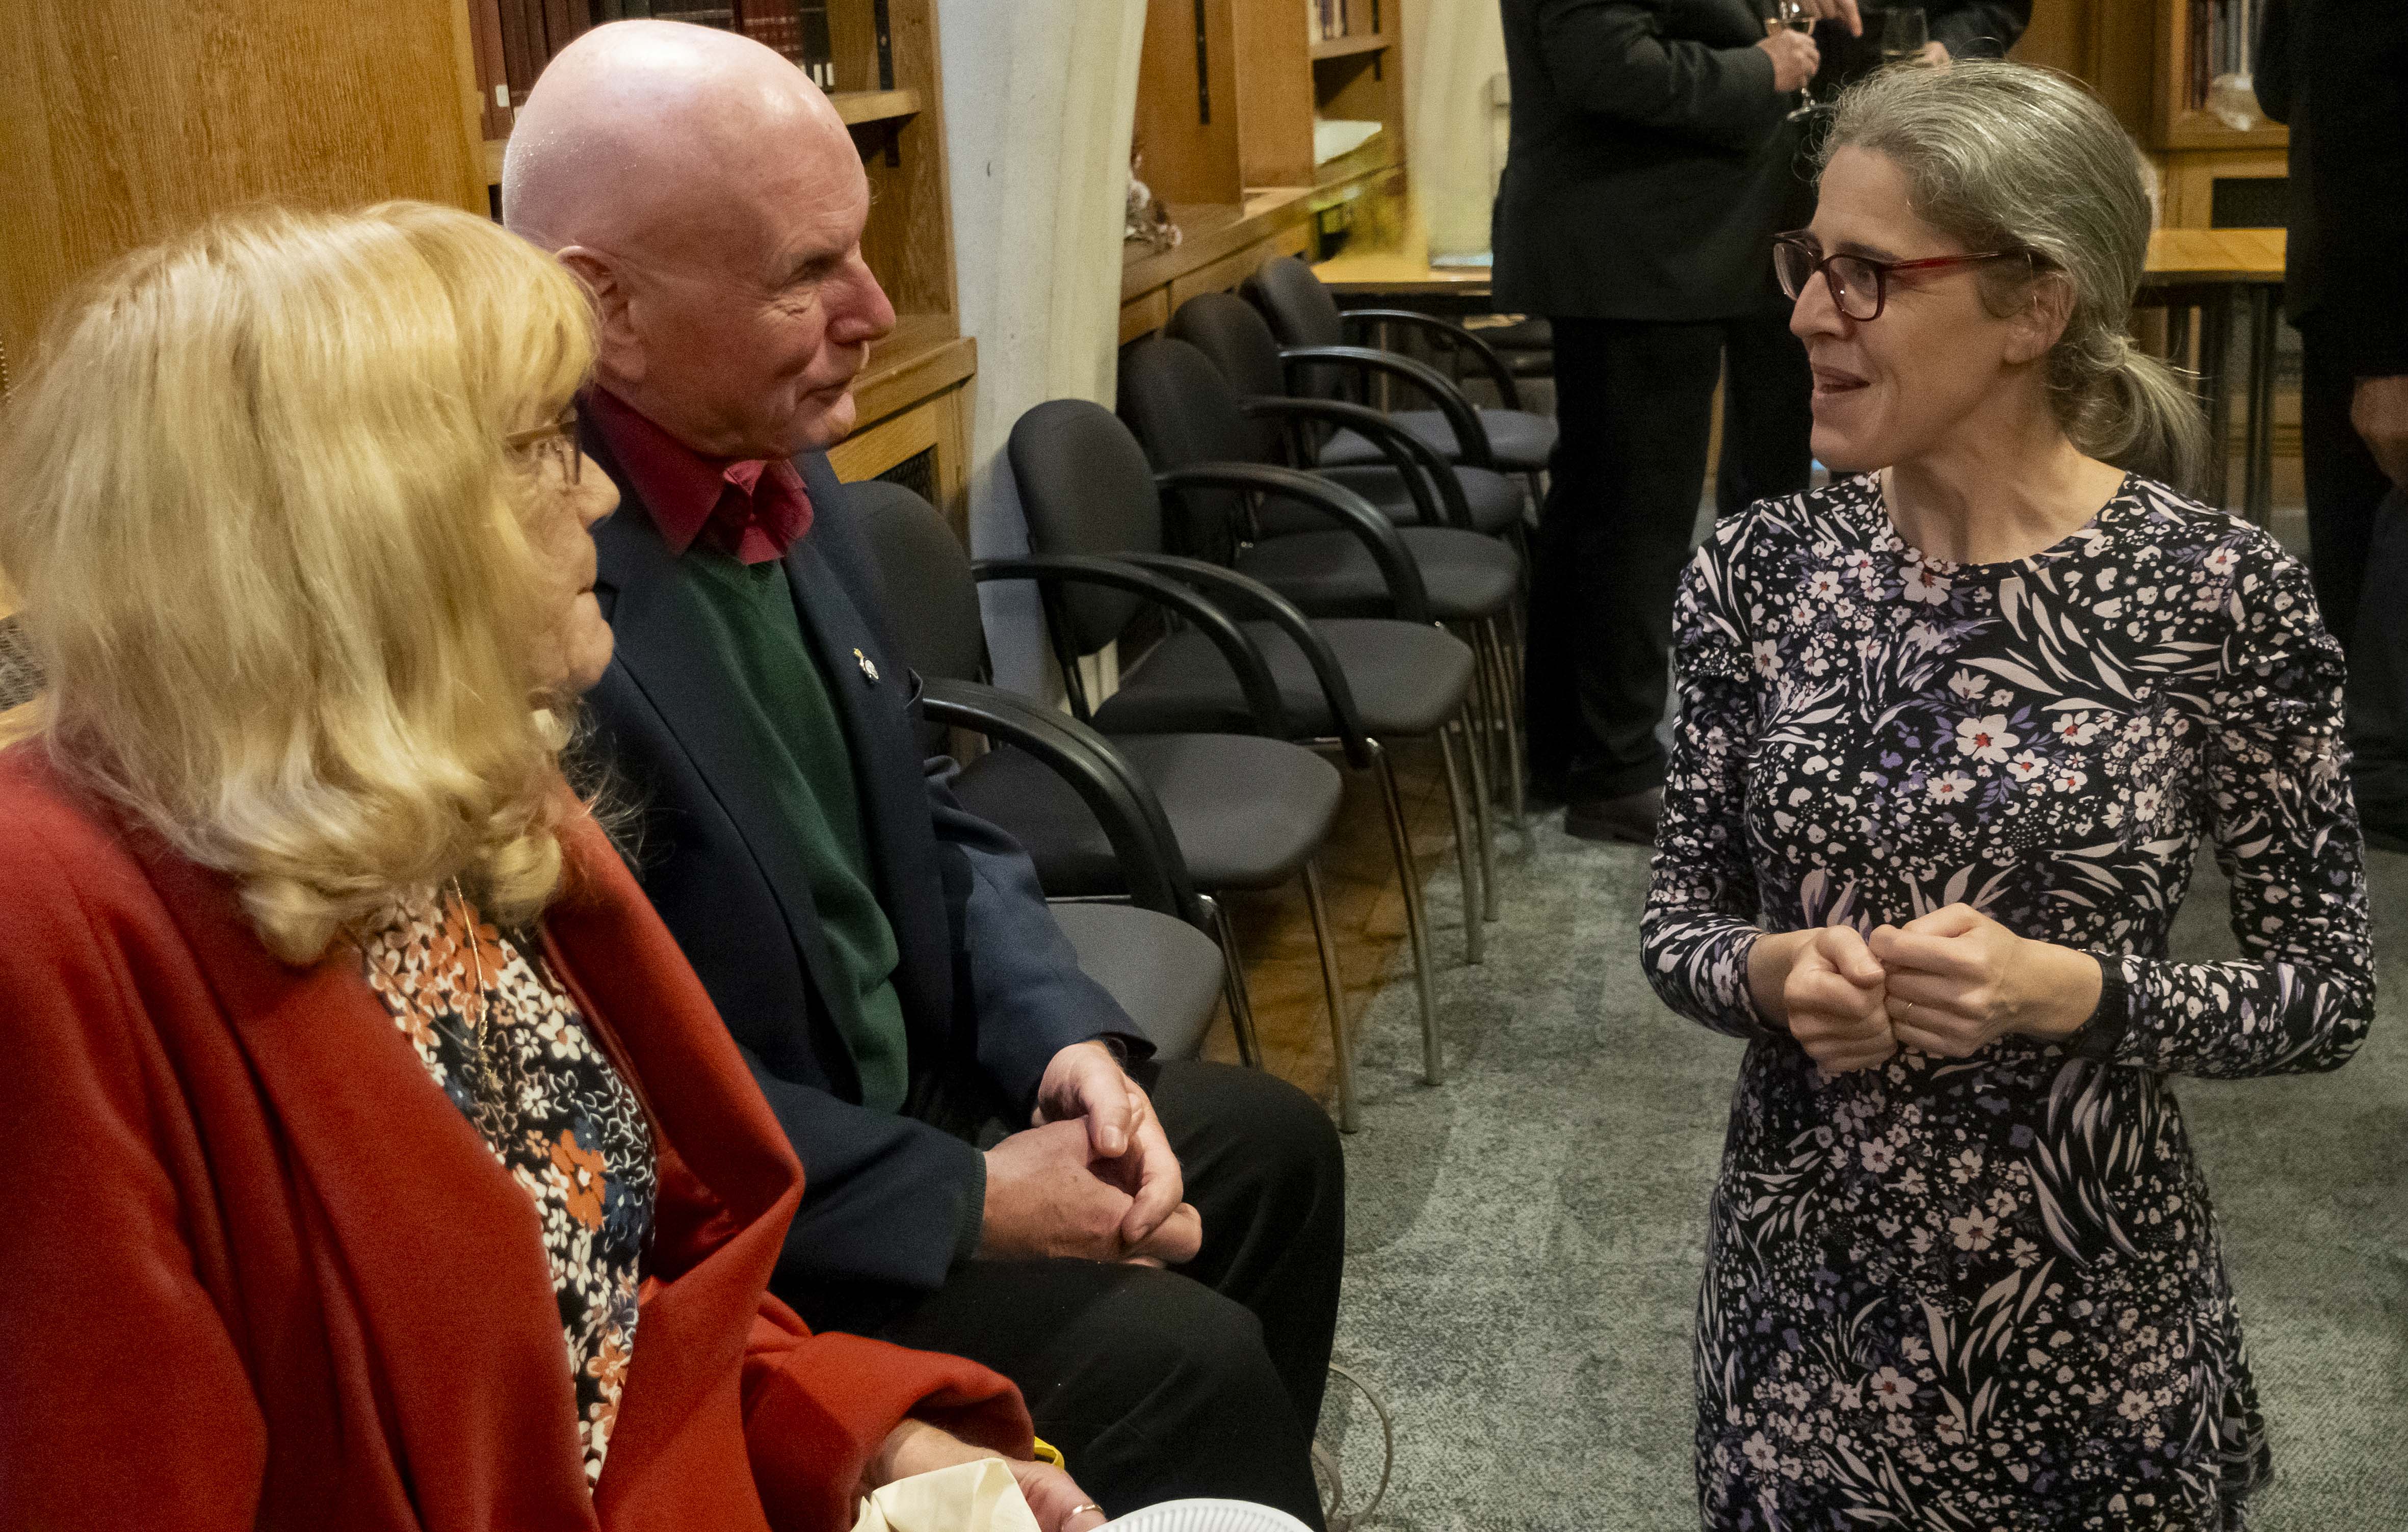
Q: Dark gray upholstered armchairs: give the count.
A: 6